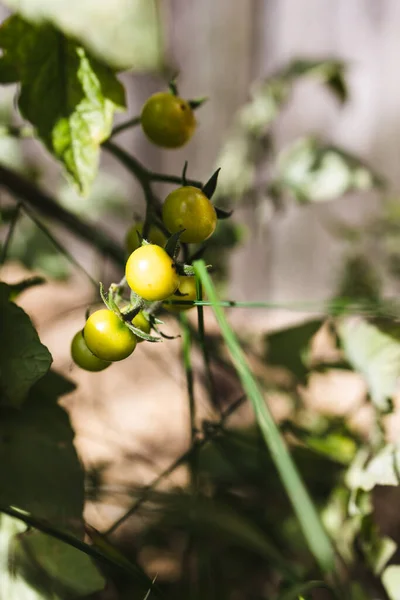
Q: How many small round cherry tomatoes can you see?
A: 8